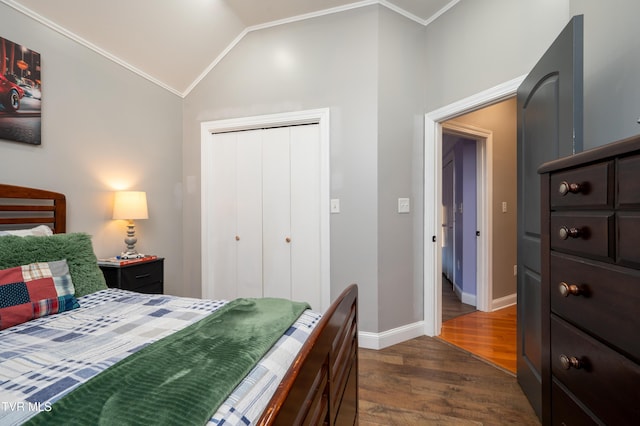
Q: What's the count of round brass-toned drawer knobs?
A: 4